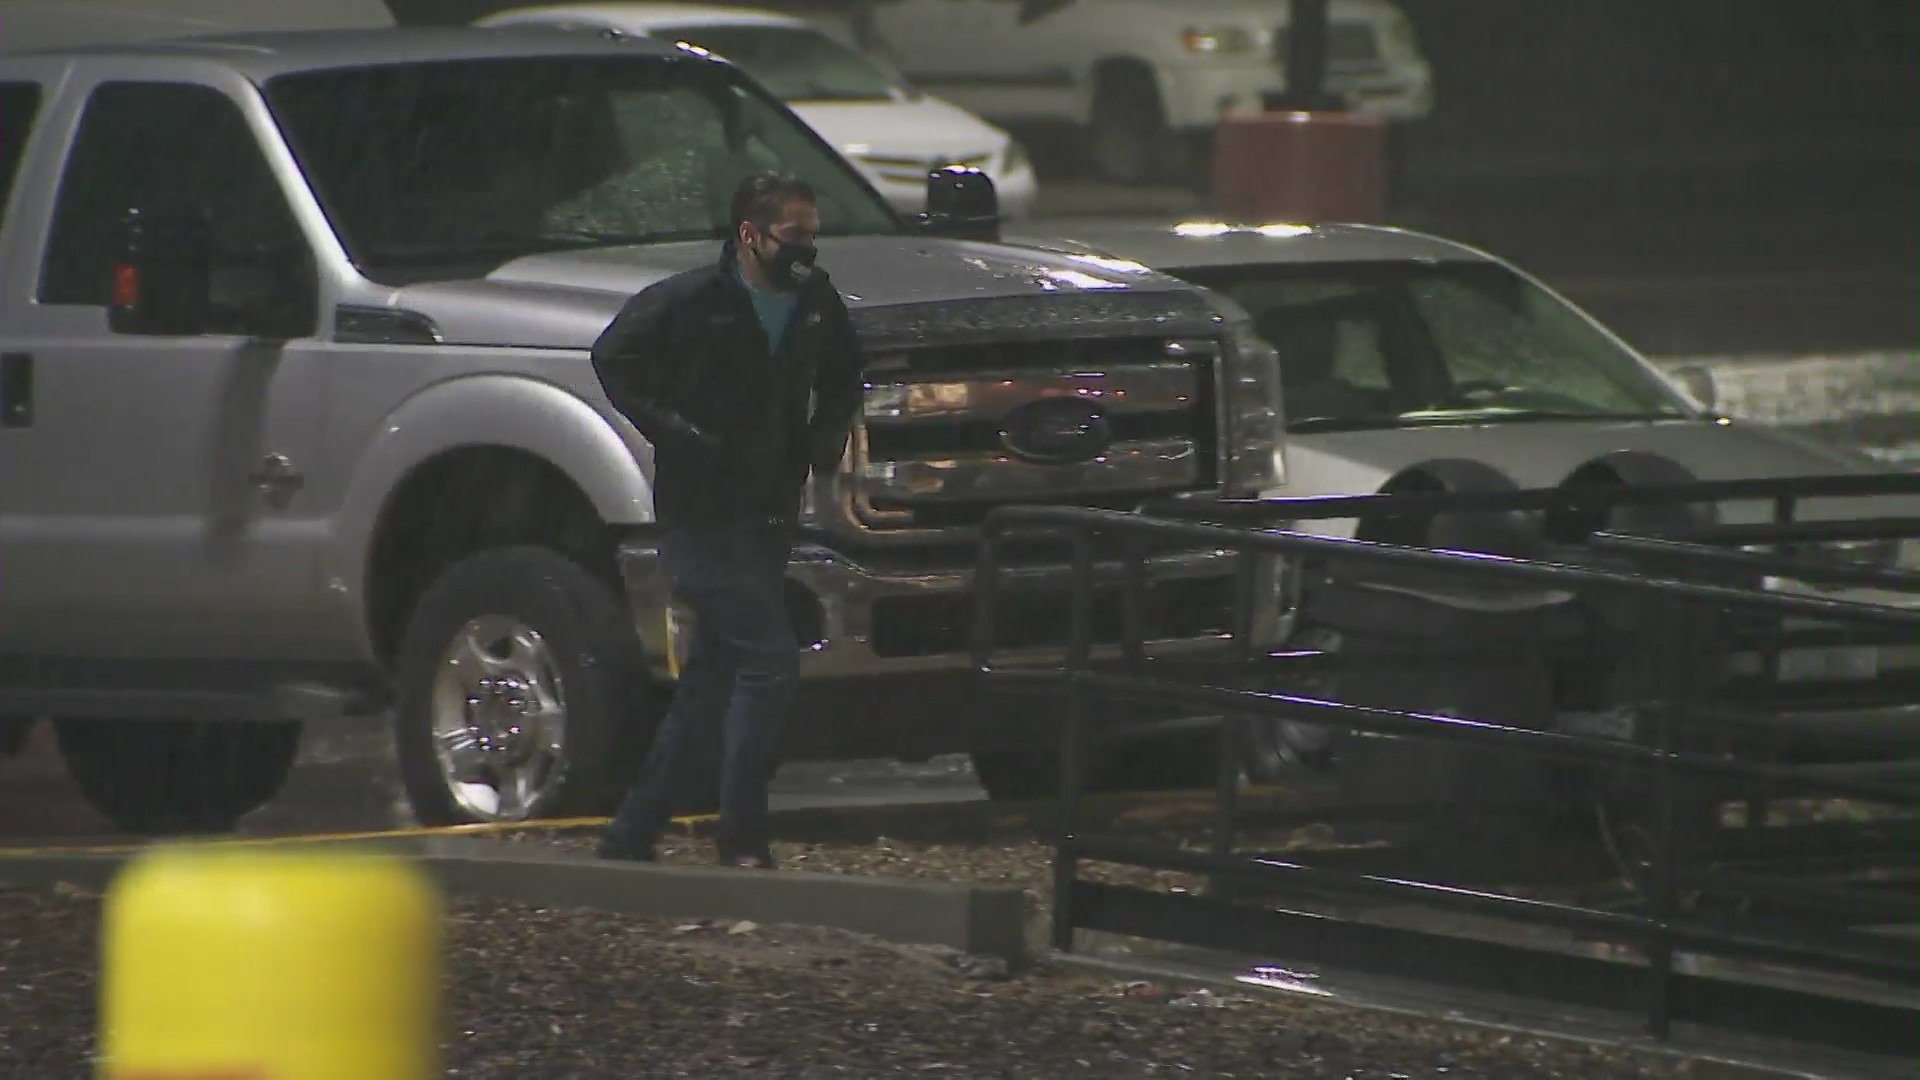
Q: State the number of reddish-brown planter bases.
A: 1